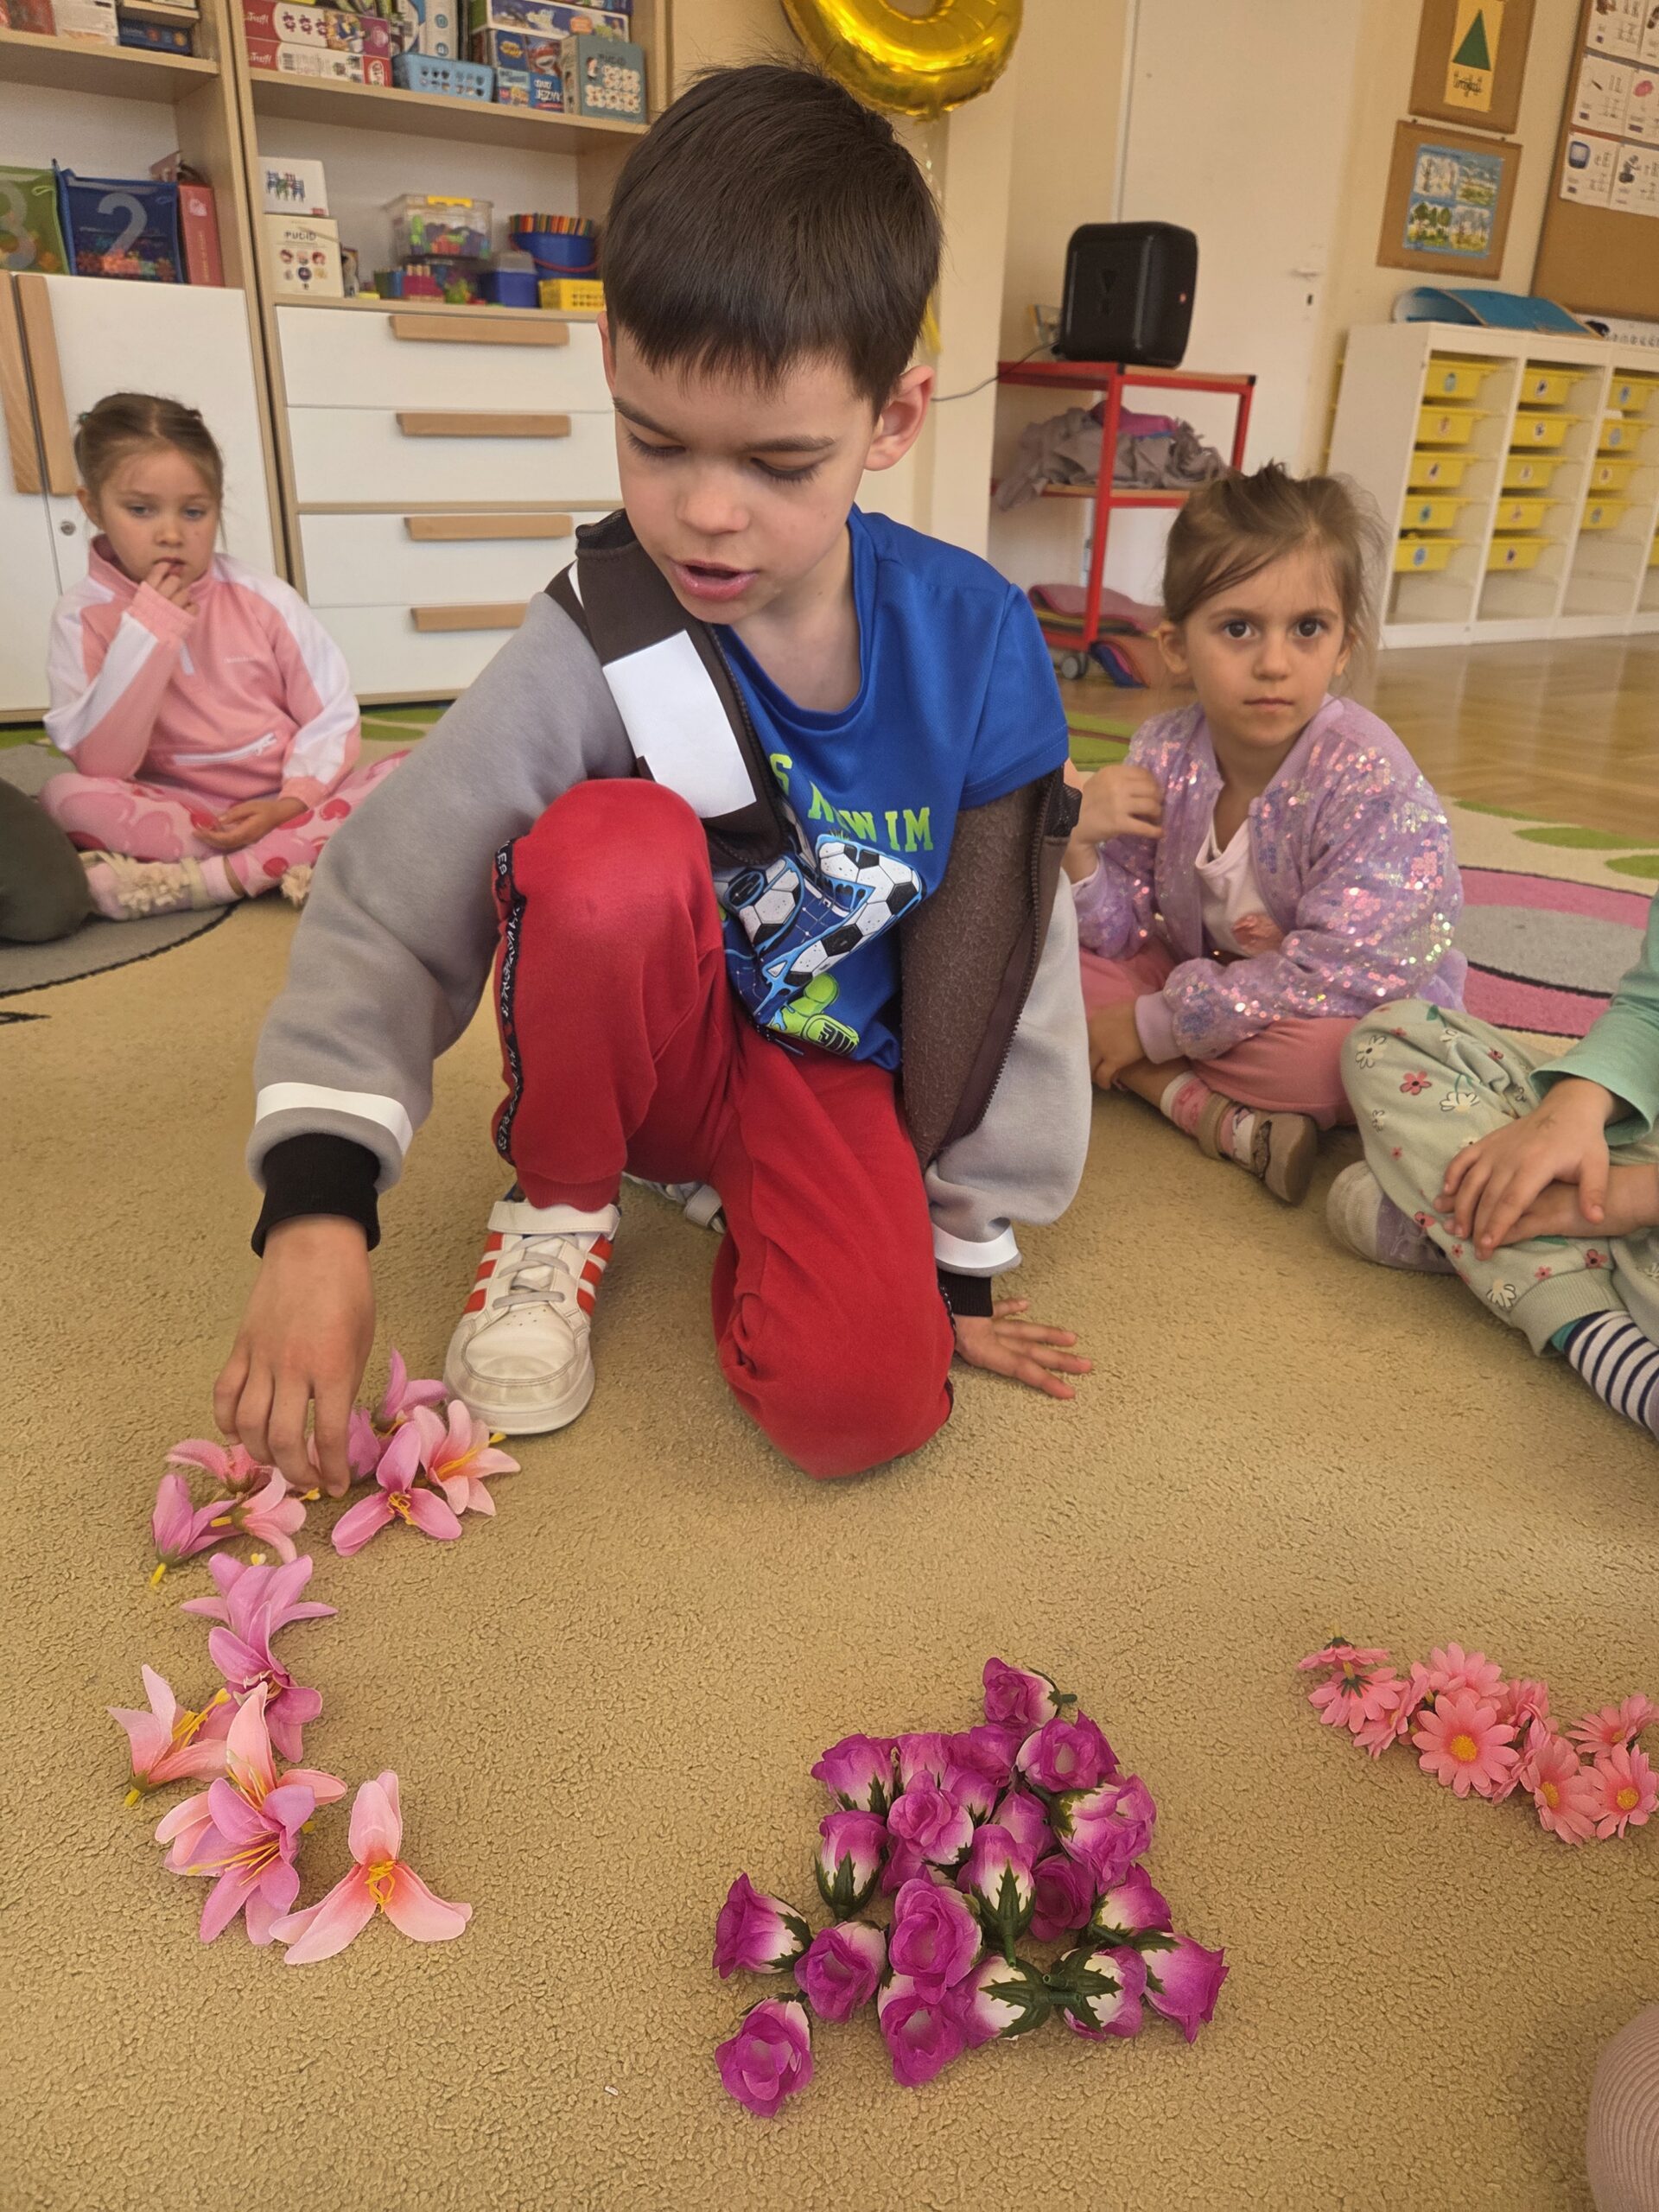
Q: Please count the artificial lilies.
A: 13